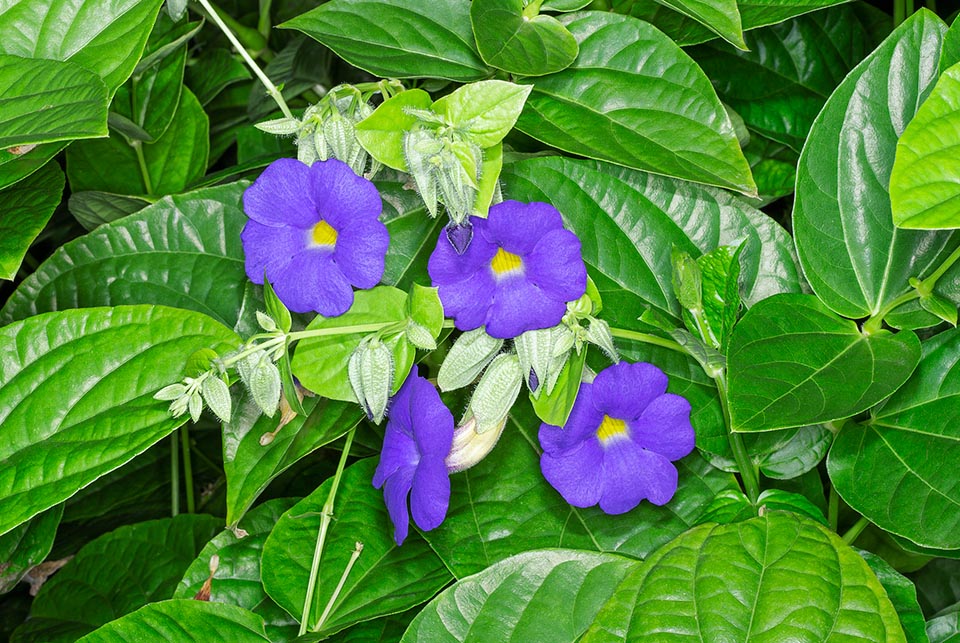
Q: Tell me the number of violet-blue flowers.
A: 4